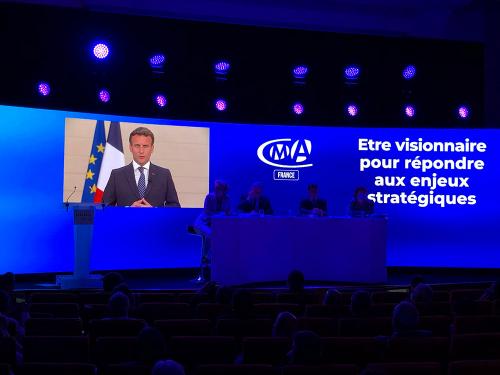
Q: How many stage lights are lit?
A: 14